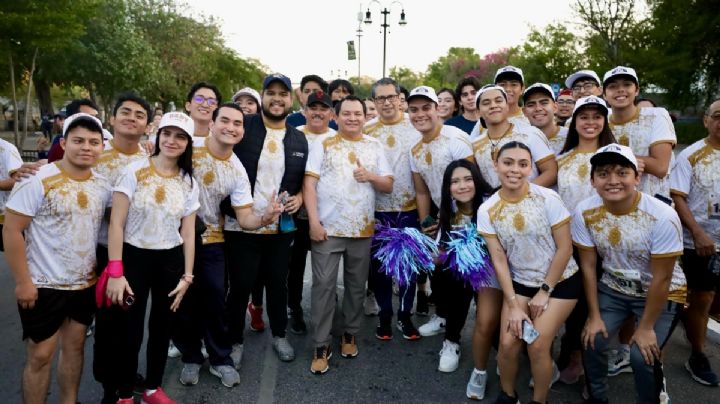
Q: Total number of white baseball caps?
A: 11